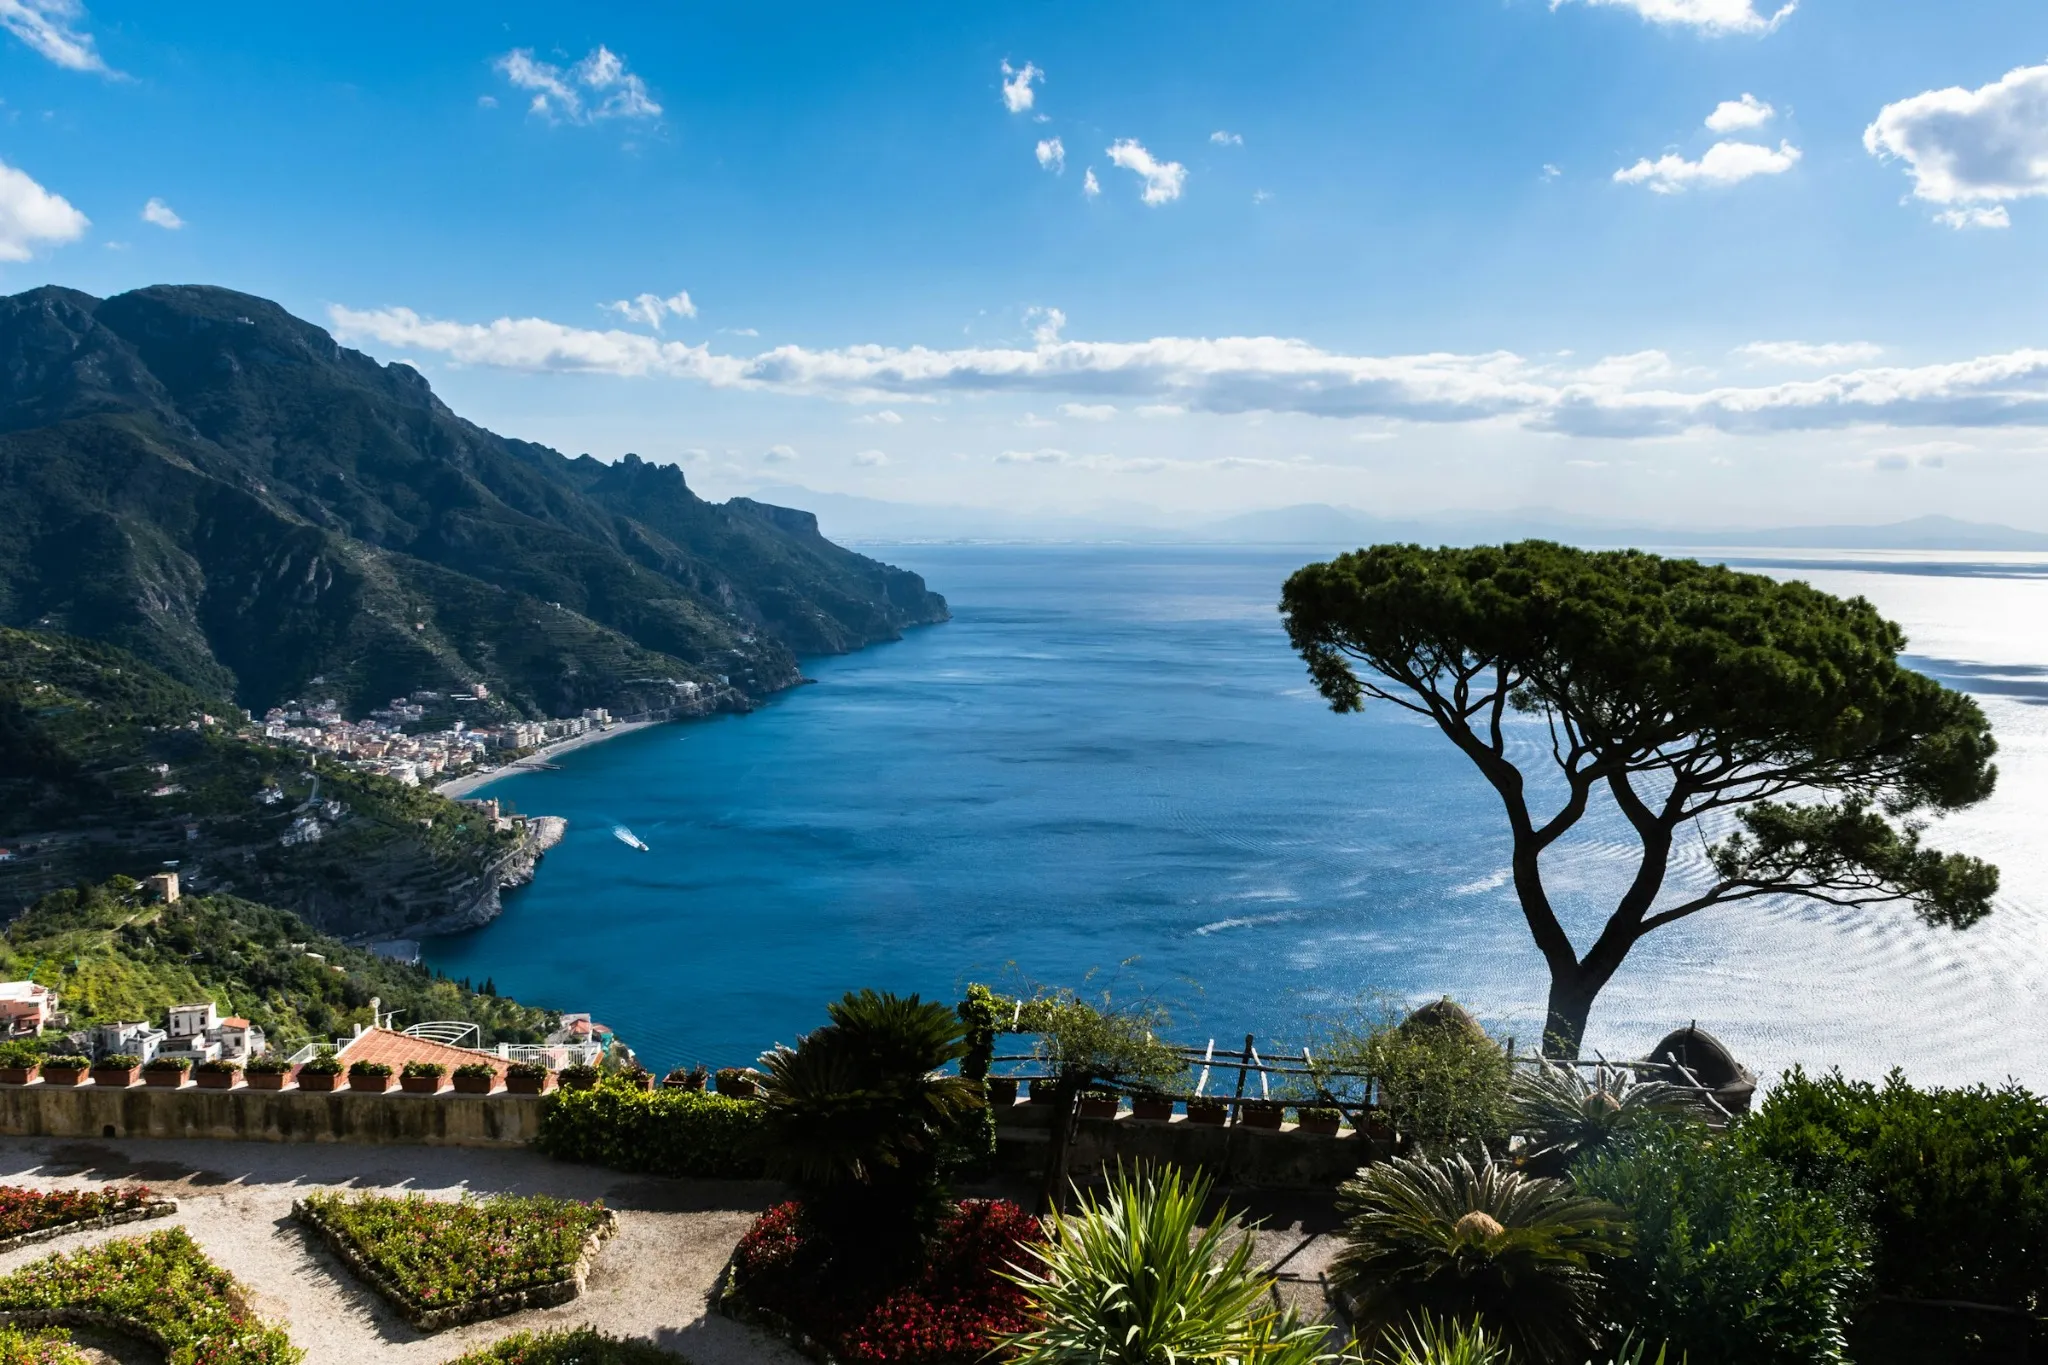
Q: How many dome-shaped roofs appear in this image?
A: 2